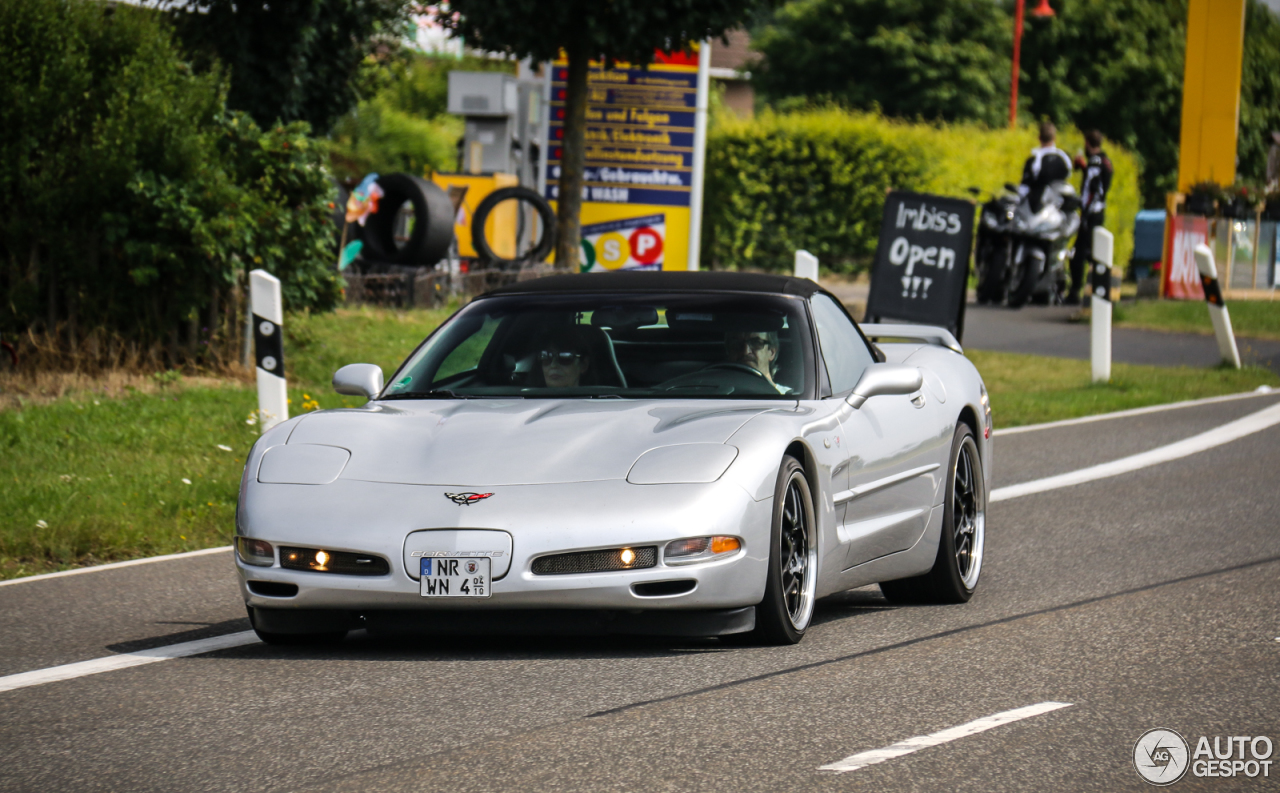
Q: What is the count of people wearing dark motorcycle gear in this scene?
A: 2